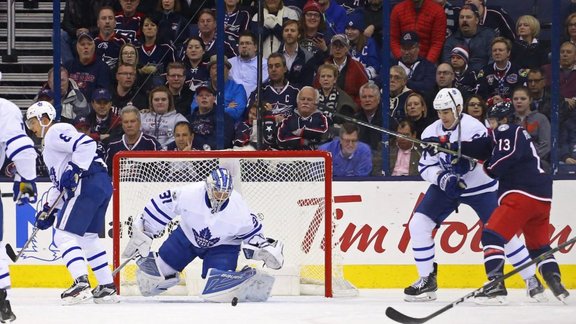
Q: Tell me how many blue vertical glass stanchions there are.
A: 4